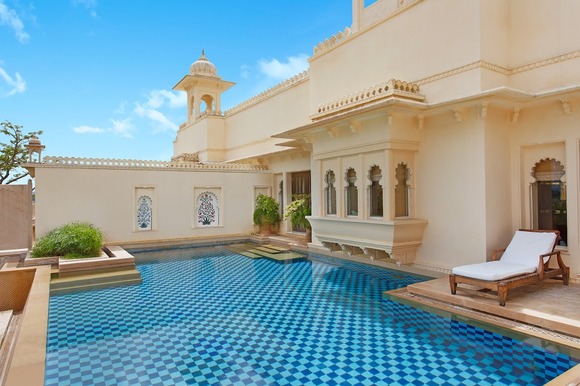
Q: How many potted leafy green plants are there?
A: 2